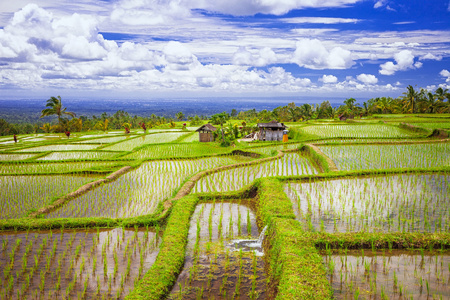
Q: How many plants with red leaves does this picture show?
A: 5